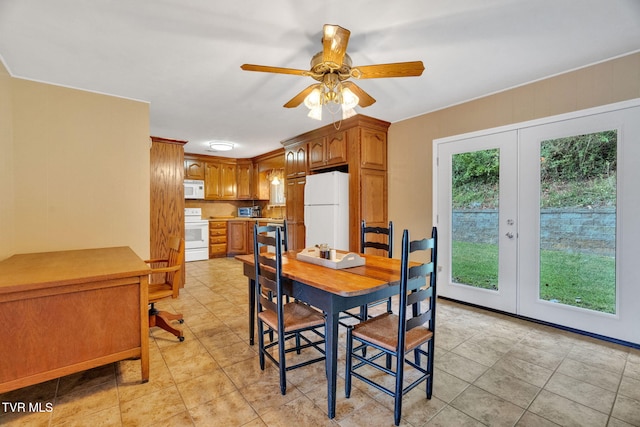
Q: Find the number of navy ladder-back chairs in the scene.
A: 4